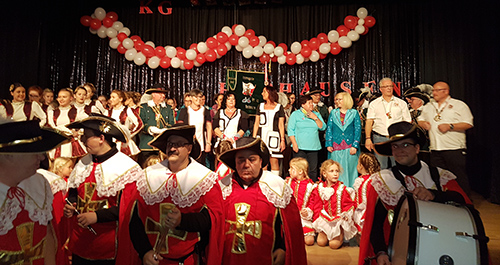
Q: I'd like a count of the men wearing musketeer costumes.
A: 5